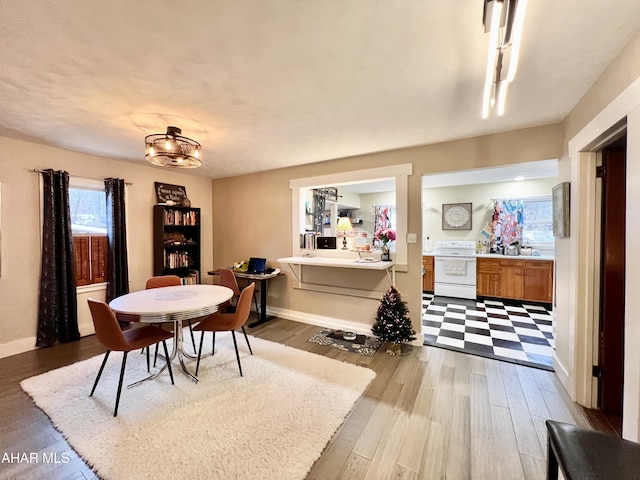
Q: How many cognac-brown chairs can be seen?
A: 4